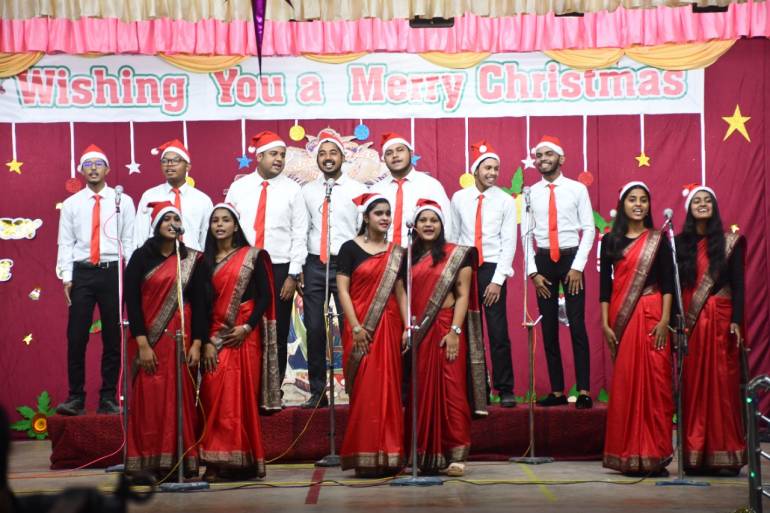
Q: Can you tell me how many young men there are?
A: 7